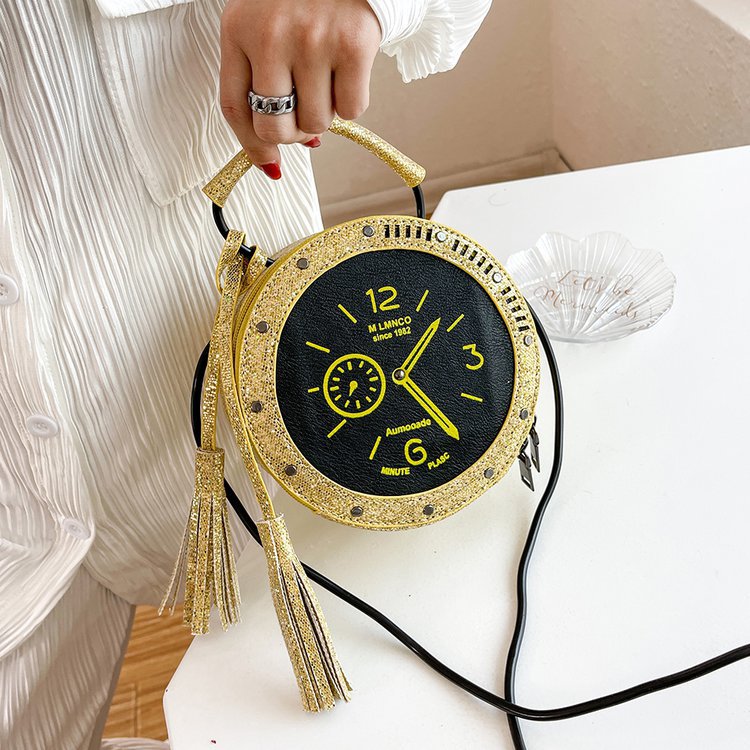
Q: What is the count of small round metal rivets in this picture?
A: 12